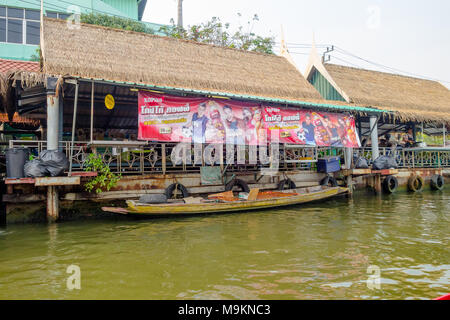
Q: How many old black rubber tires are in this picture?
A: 7